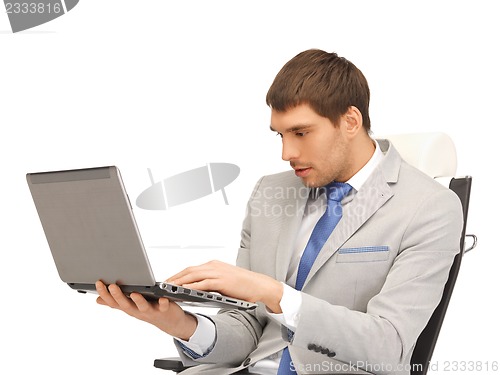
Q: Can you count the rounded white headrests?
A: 1